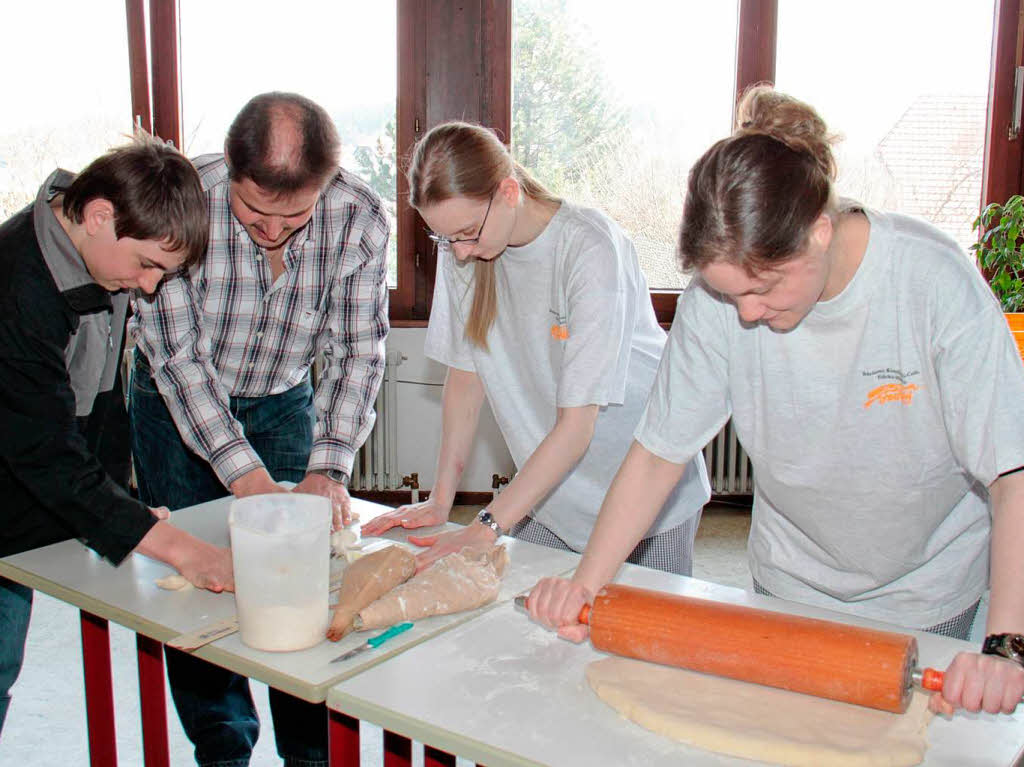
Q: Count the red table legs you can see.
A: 5